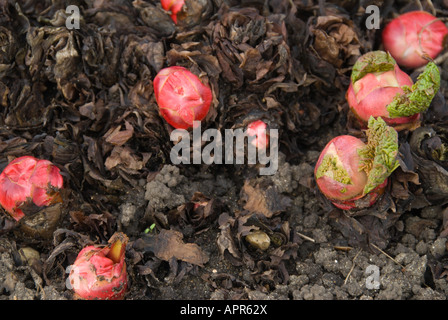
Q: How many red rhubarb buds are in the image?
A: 8